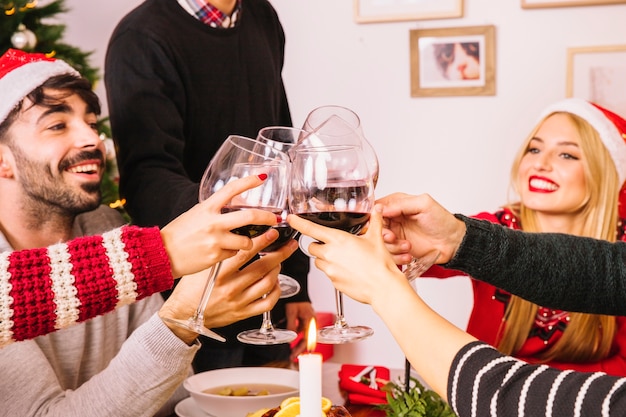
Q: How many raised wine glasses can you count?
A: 6